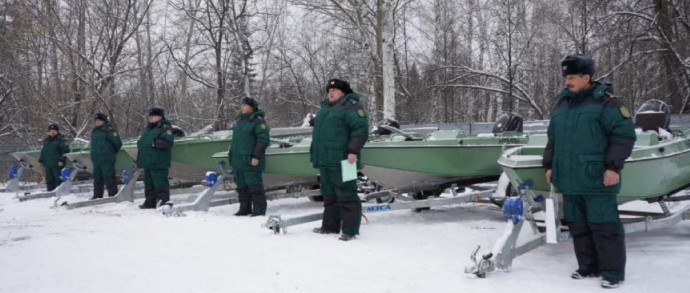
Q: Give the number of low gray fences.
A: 1